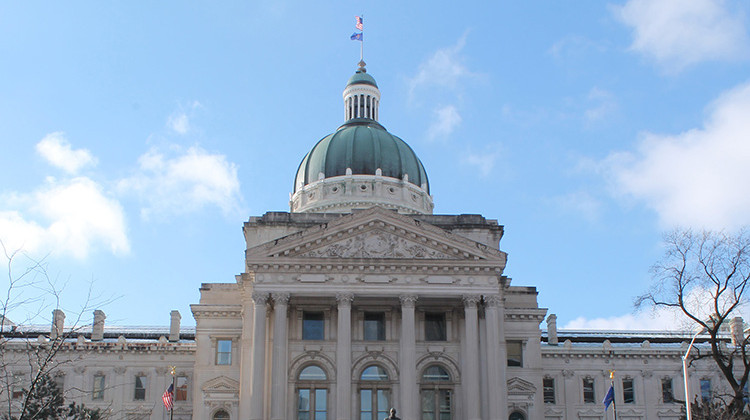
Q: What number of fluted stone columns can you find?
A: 6